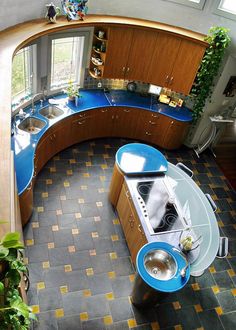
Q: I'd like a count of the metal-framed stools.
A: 3